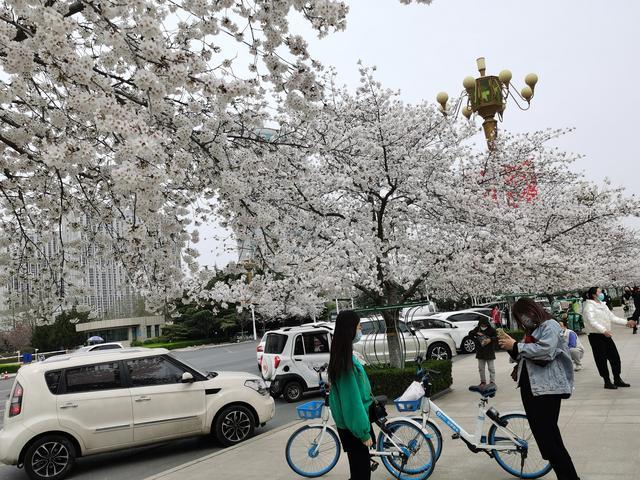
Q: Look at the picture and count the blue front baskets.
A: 2